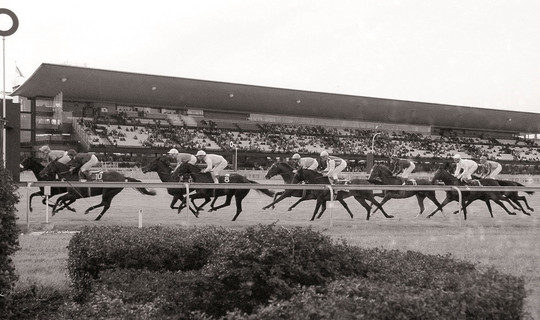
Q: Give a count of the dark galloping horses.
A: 9